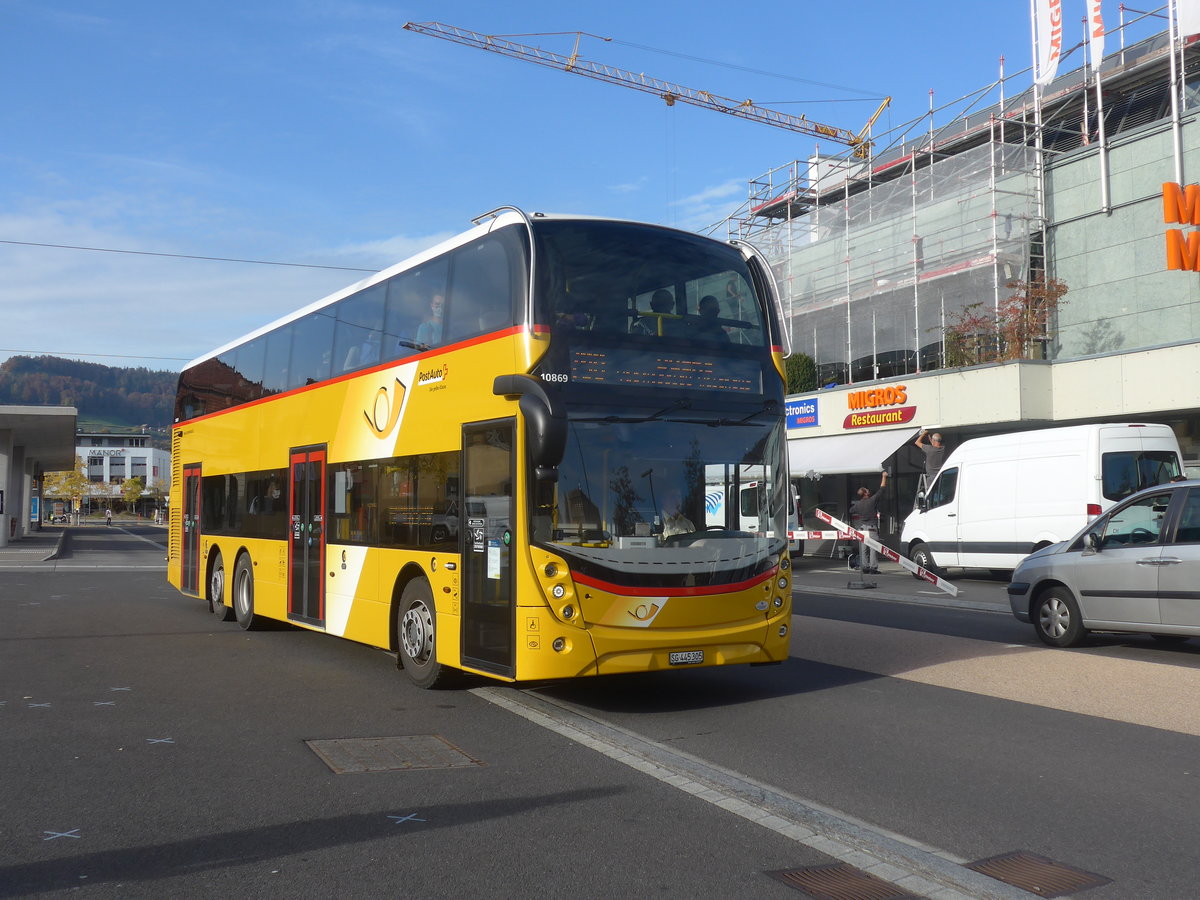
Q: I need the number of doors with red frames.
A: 2